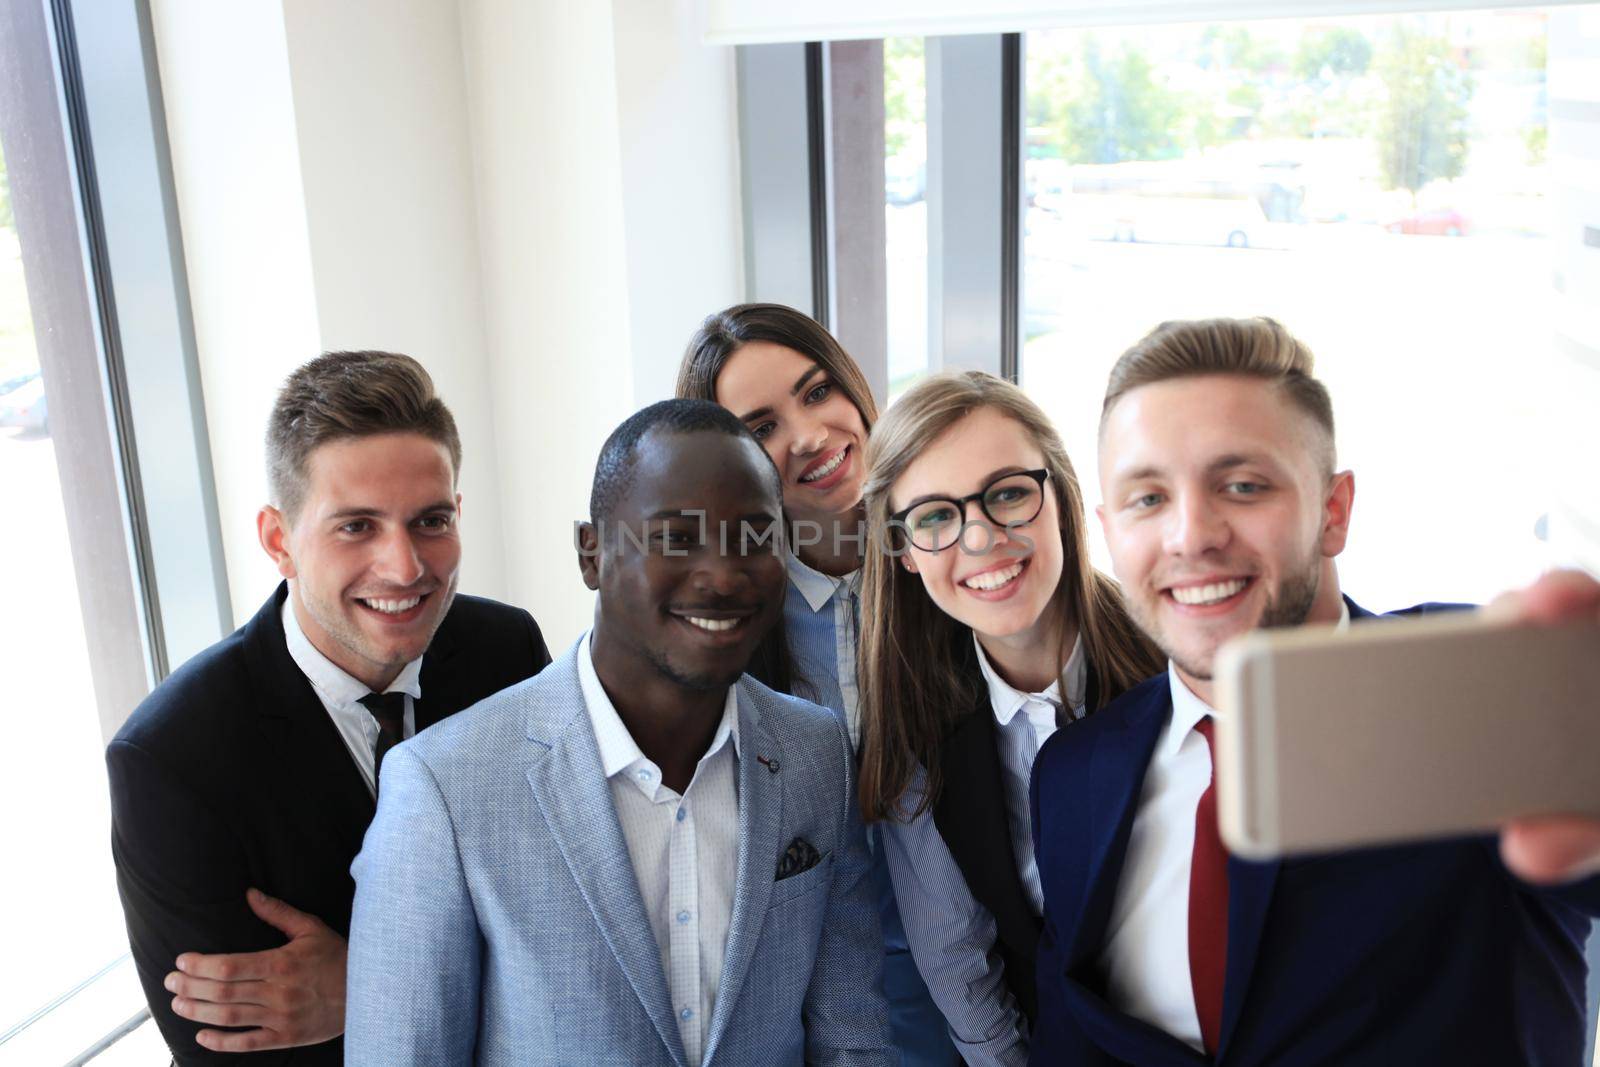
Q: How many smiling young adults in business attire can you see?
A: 5